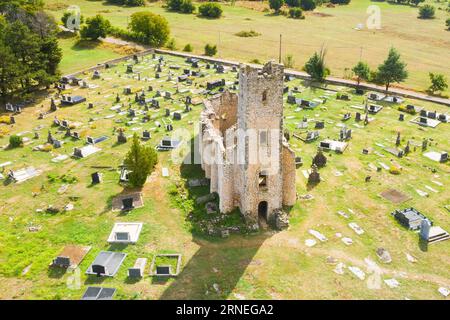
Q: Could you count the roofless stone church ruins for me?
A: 1